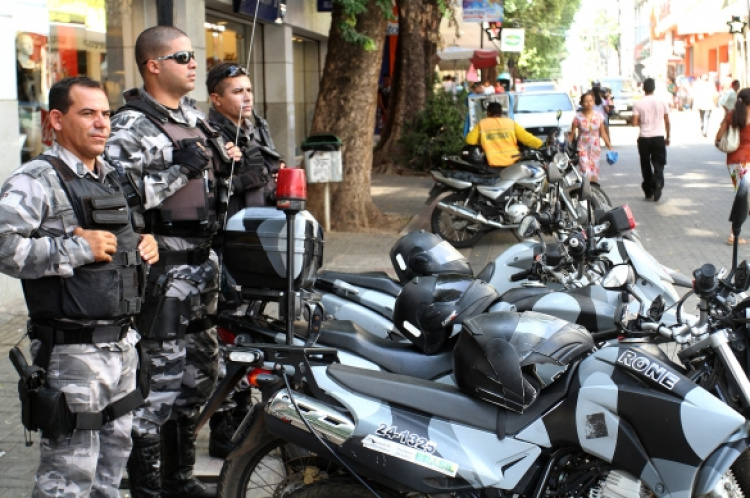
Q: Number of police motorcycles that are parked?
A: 3